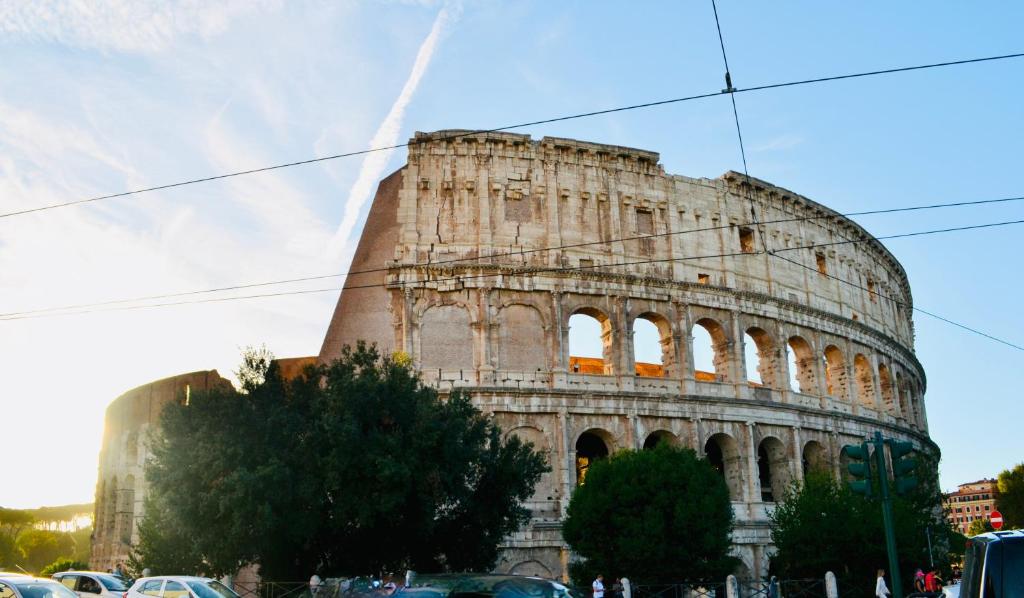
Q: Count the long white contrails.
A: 1